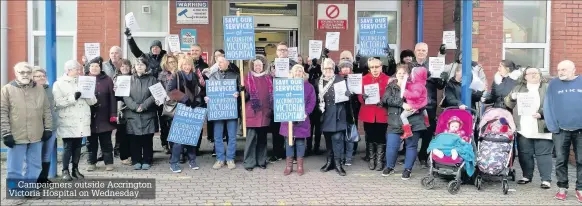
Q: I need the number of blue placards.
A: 5